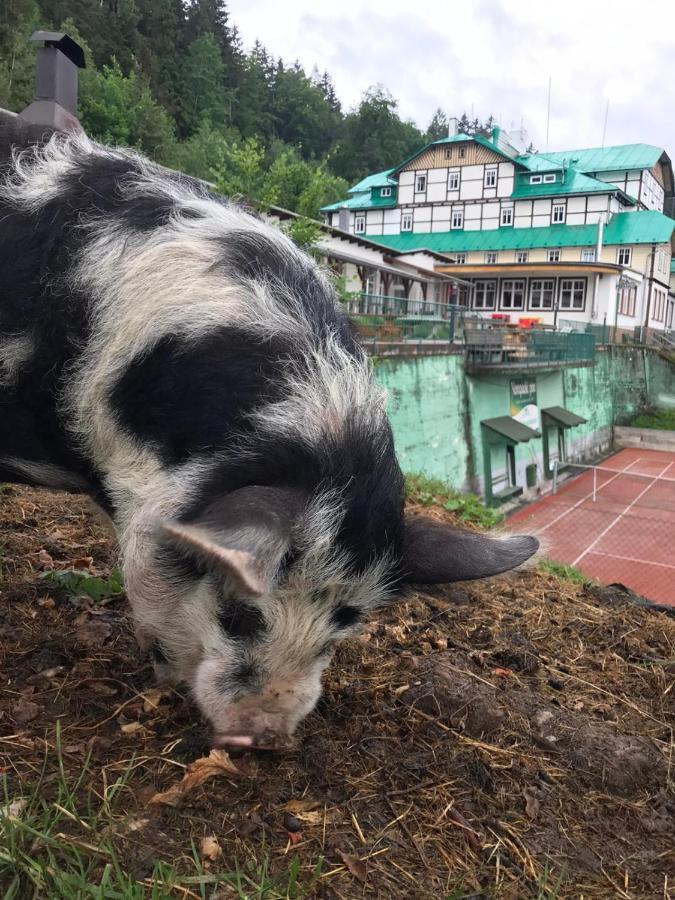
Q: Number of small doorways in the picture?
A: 2